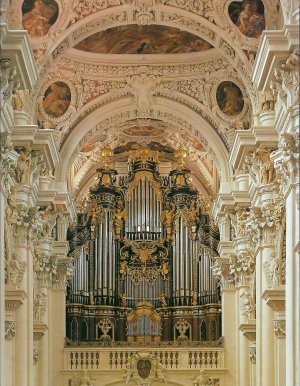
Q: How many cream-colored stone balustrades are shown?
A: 1